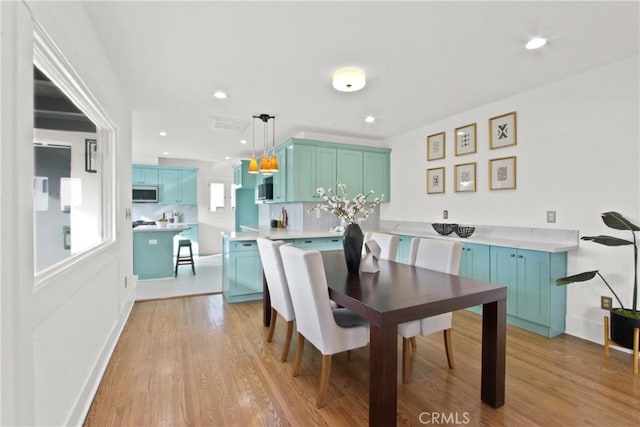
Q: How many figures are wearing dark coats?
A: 0